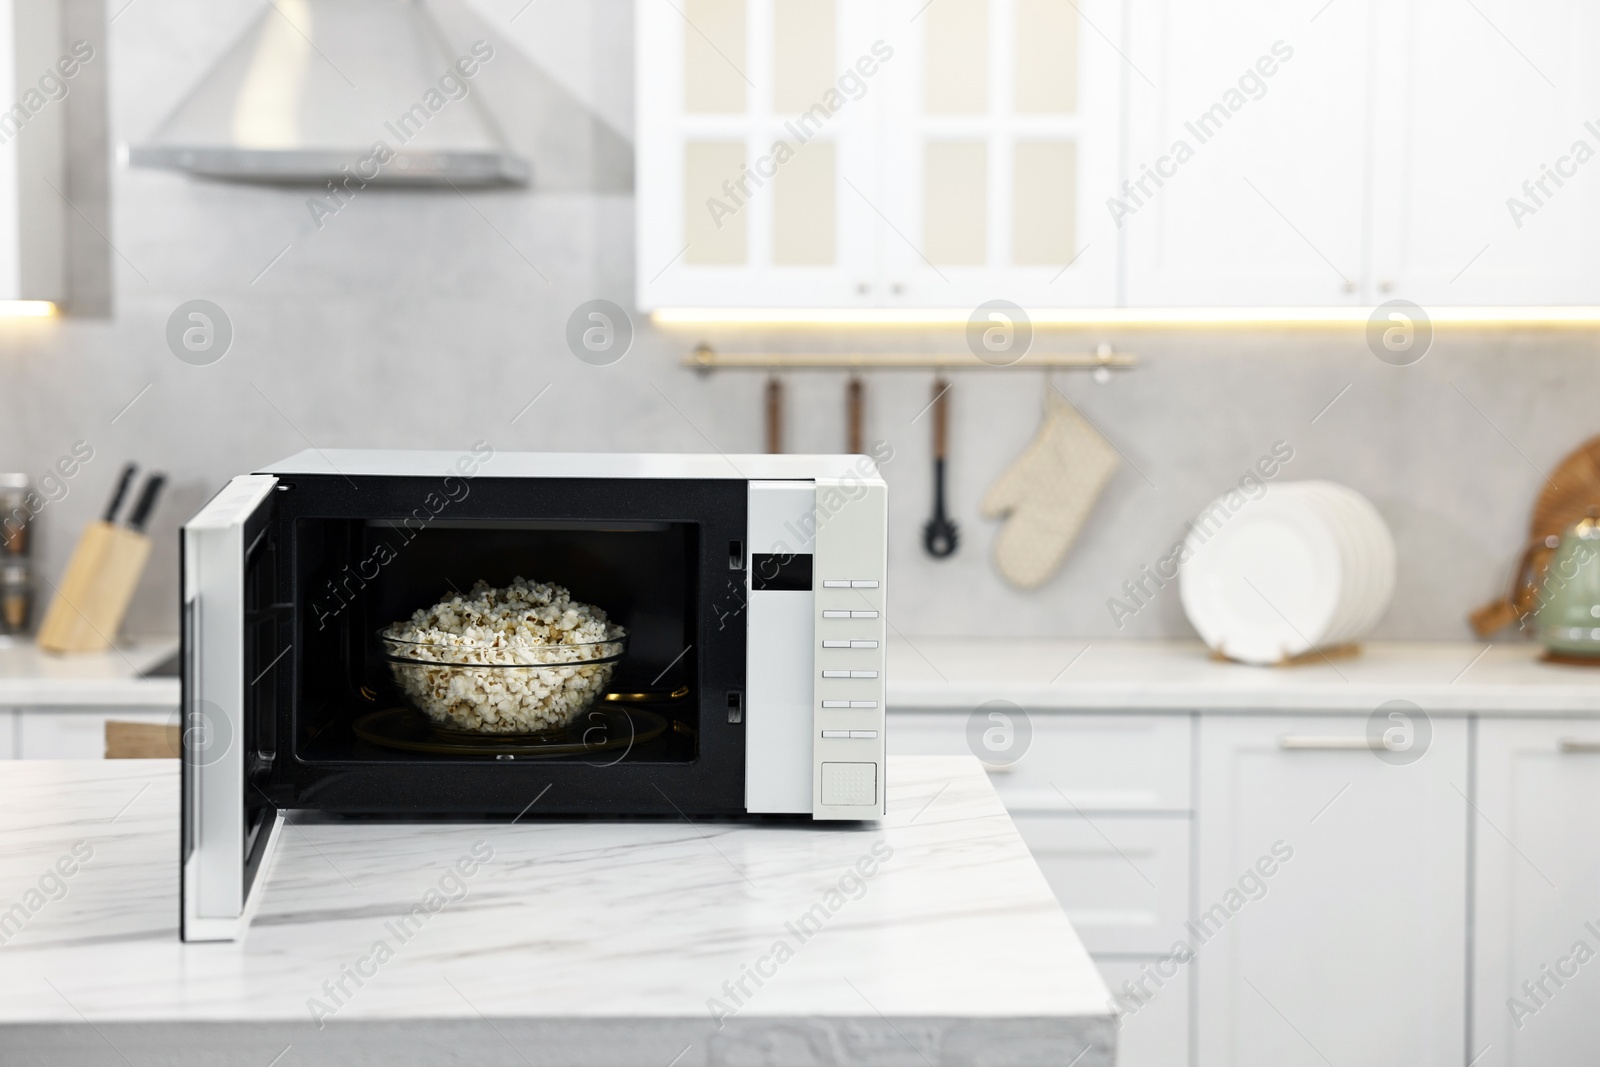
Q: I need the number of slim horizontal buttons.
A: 12